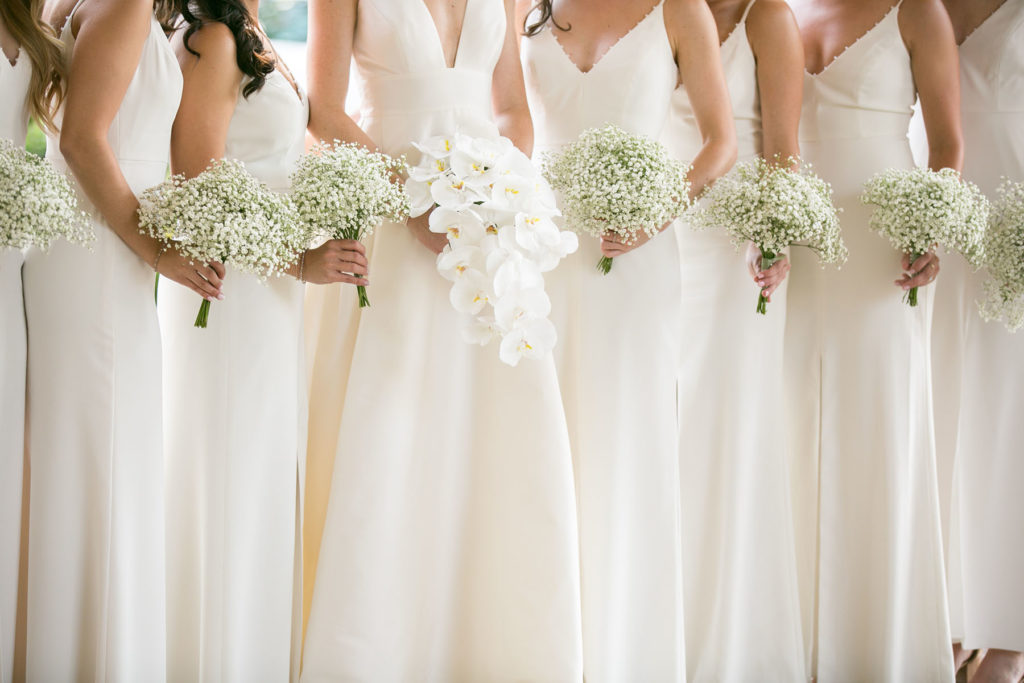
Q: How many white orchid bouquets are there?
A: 1